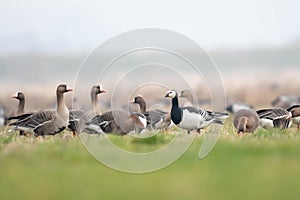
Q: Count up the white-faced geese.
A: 1